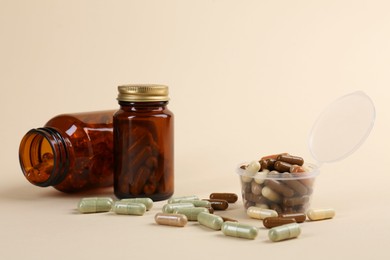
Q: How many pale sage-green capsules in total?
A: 10